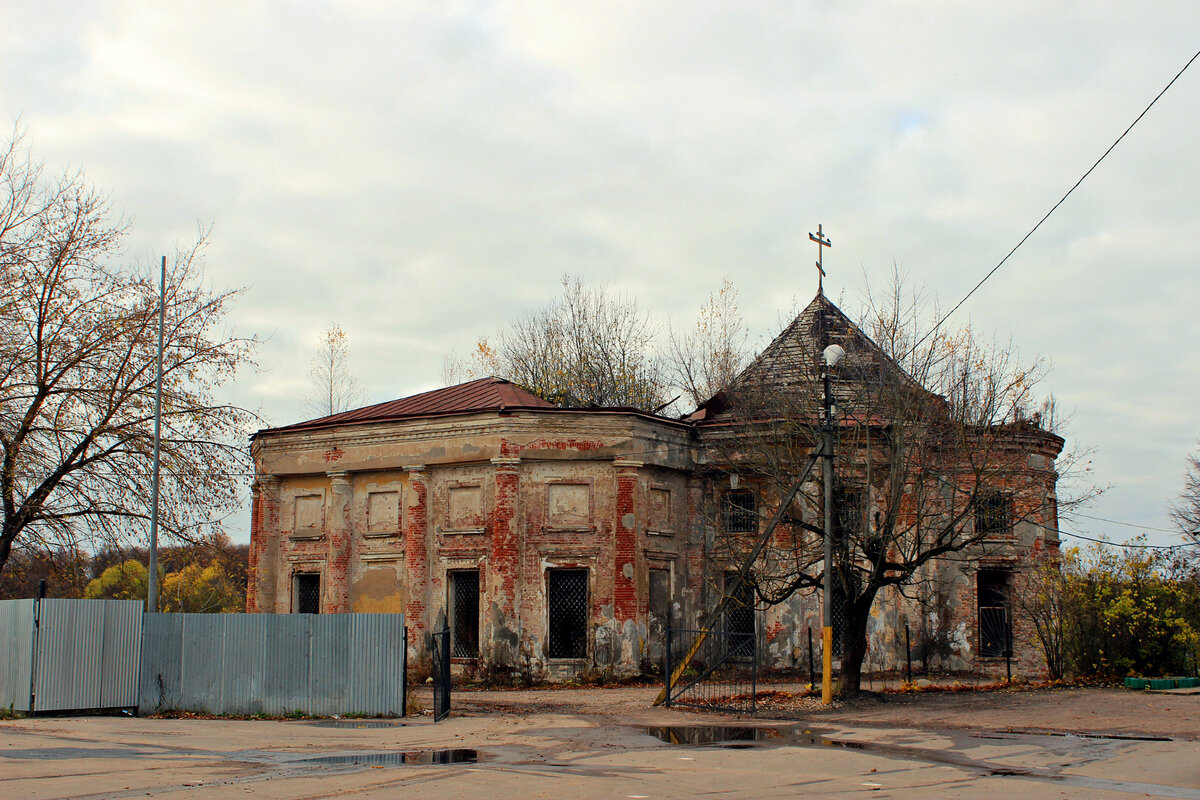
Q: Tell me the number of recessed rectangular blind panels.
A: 5